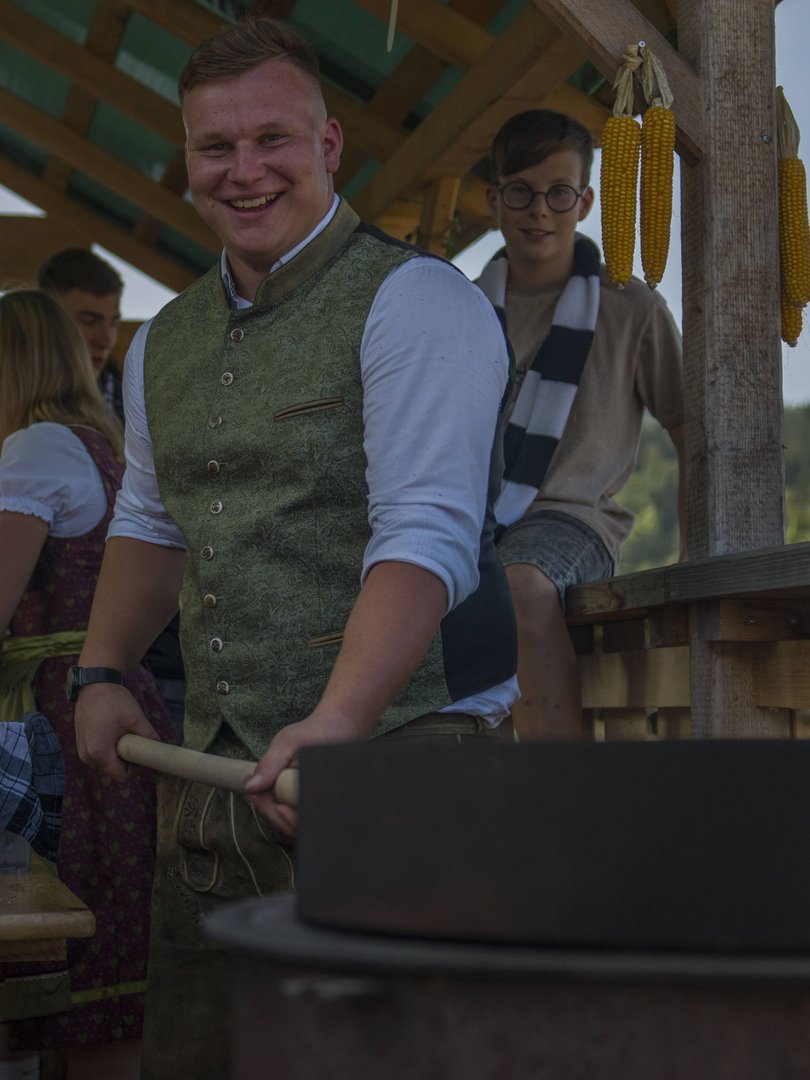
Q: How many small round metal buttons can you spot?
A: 9